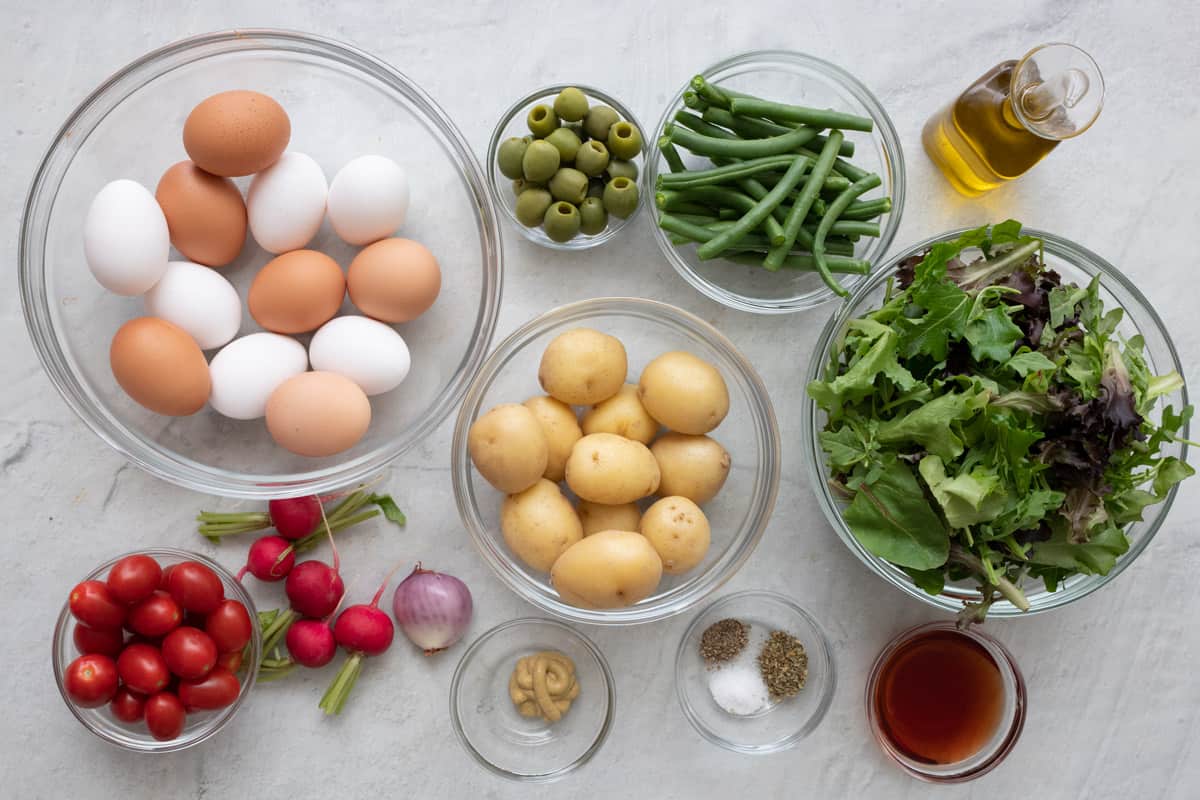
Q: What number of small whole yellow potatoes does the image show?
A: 11